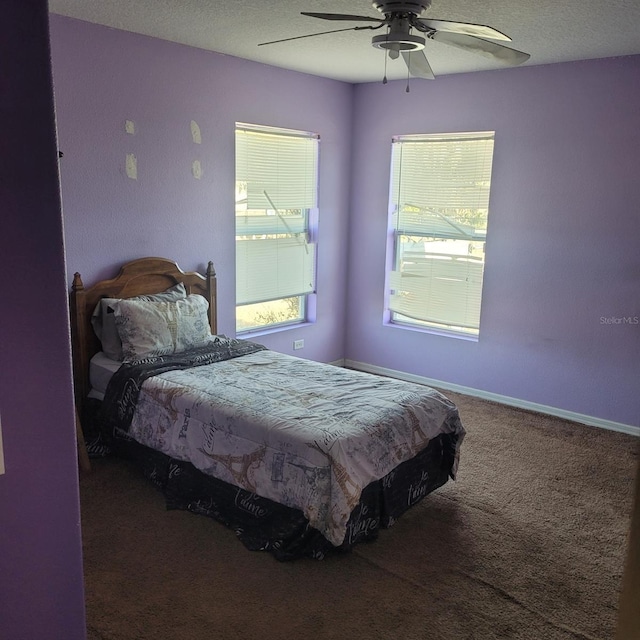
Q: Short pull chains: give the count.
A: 2